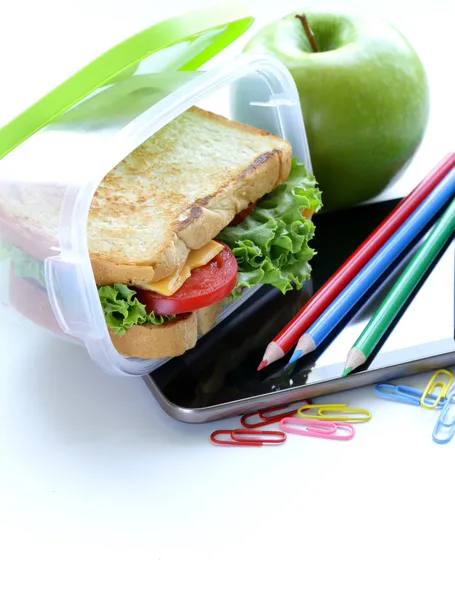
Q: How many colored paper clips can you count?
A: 7